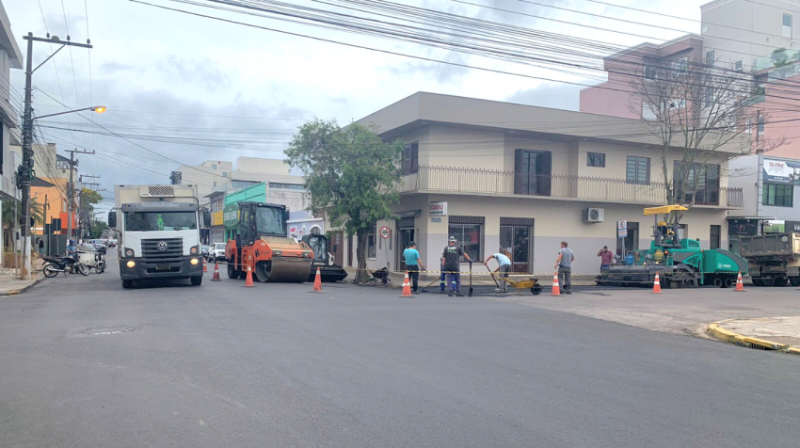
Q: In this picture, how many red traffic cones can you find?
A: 8